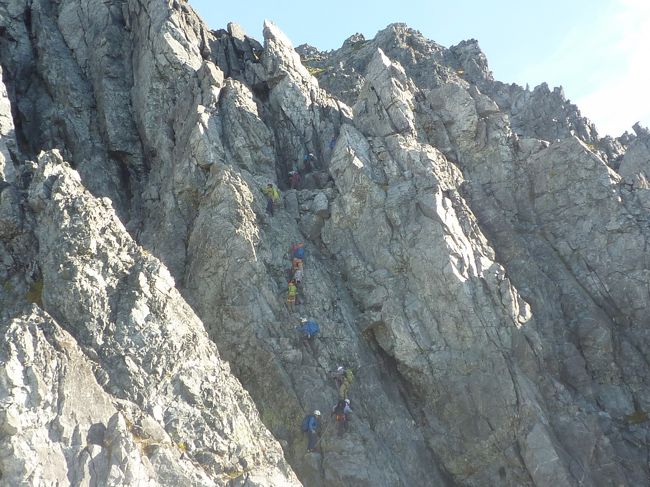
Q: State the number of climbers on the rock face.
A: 11